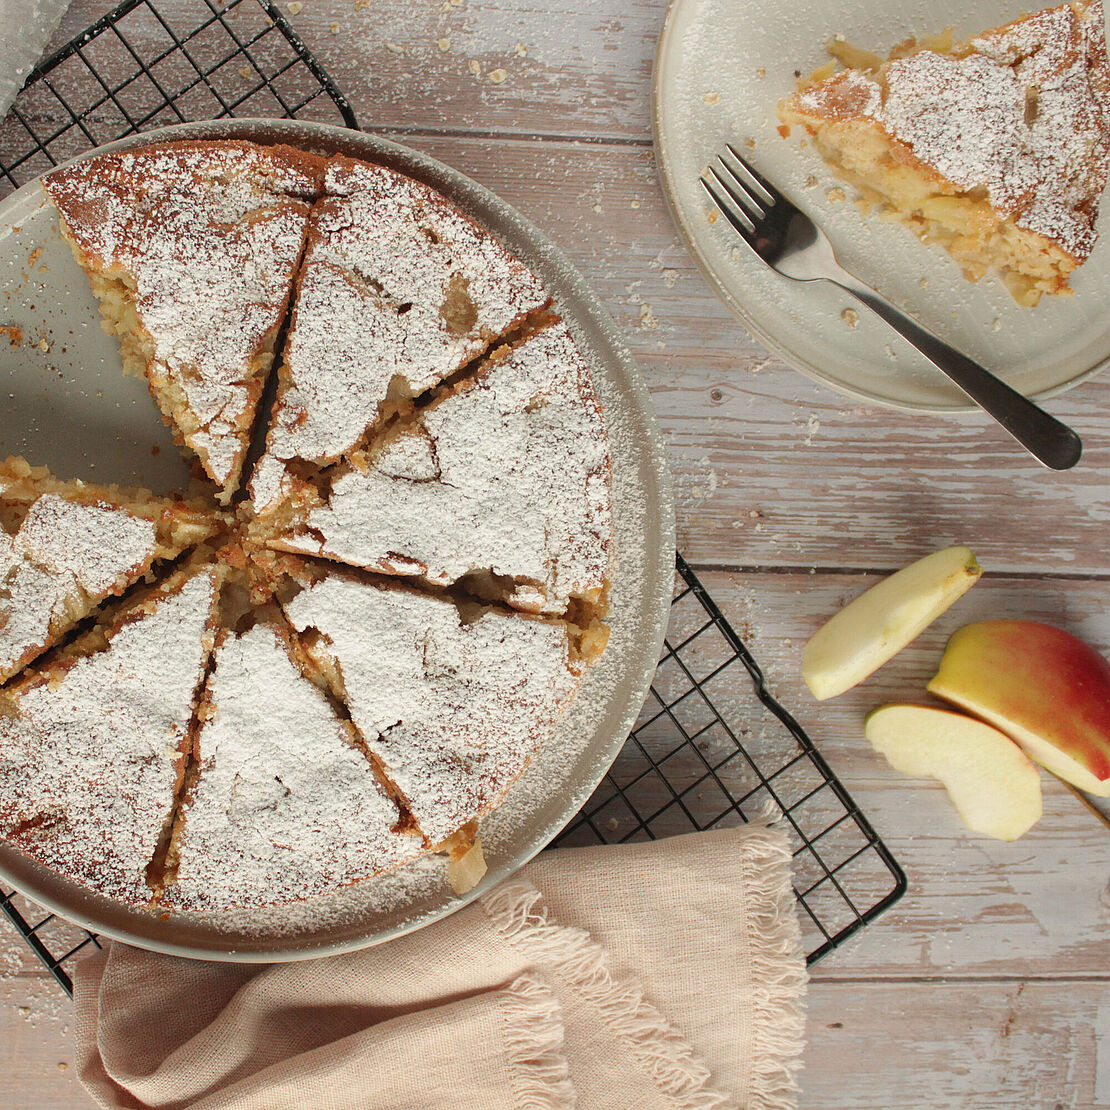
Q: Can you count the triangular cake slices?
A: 8